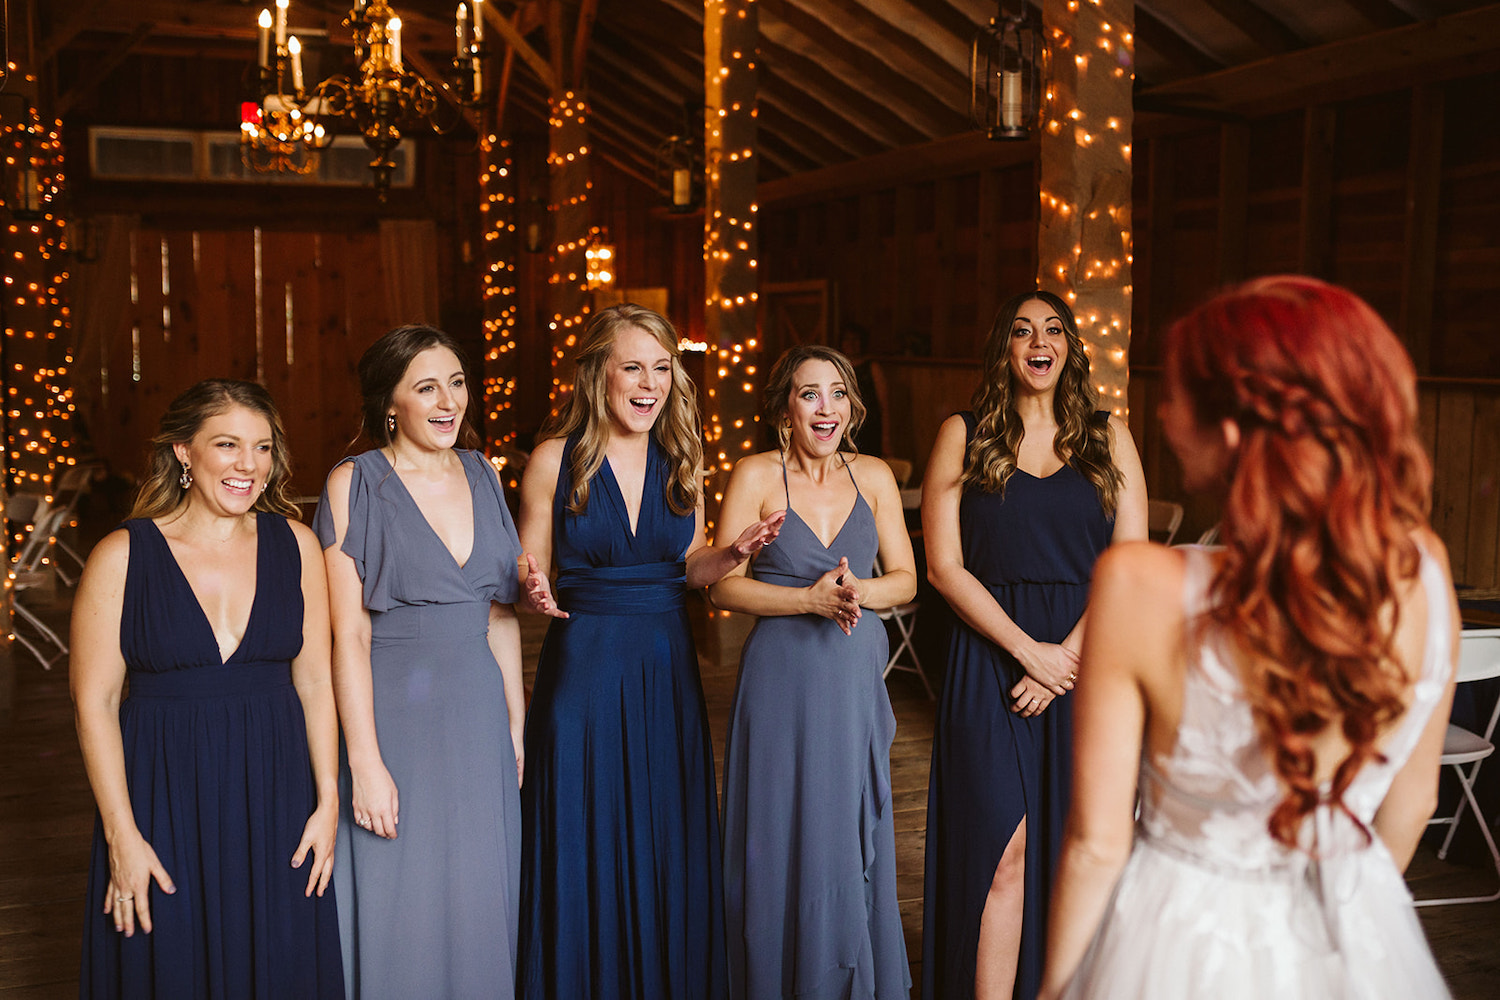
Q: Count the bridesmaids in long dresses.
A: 5